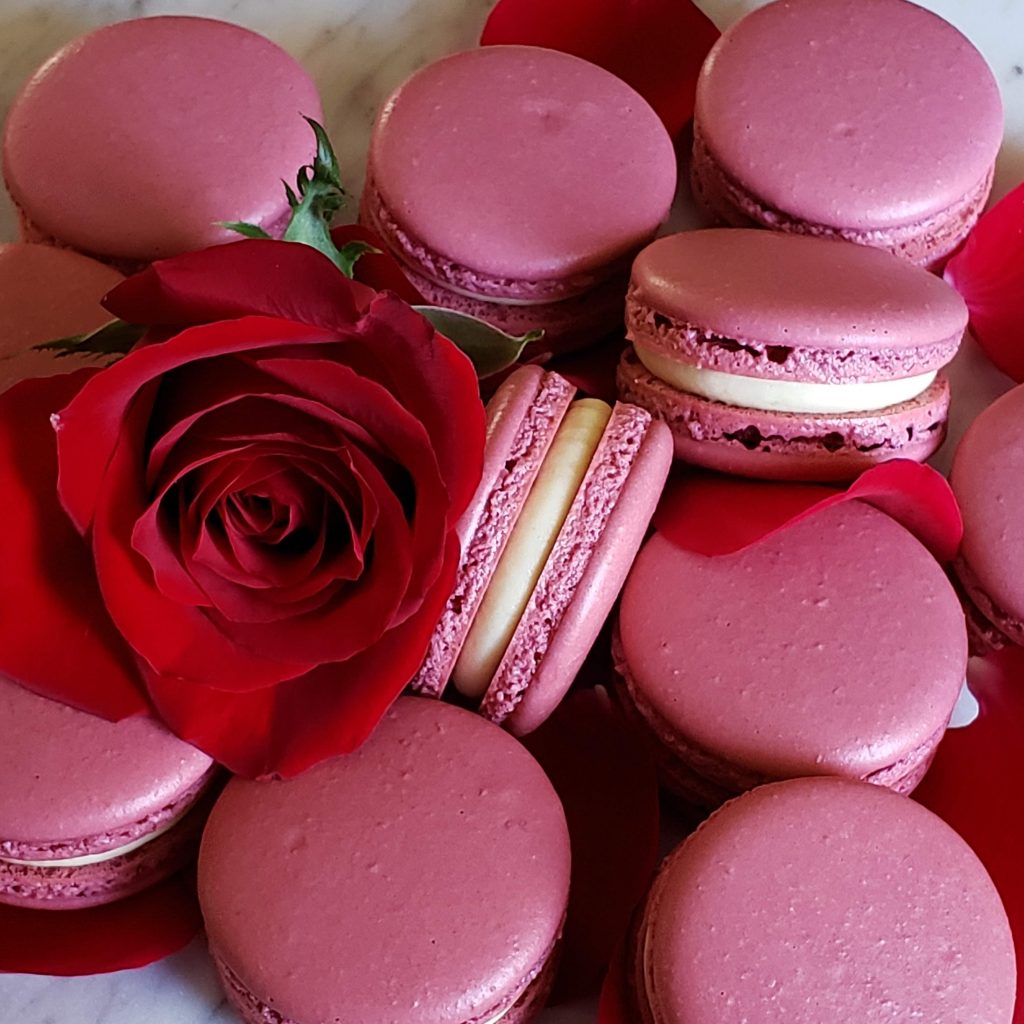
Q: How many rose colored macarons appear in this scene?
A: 11